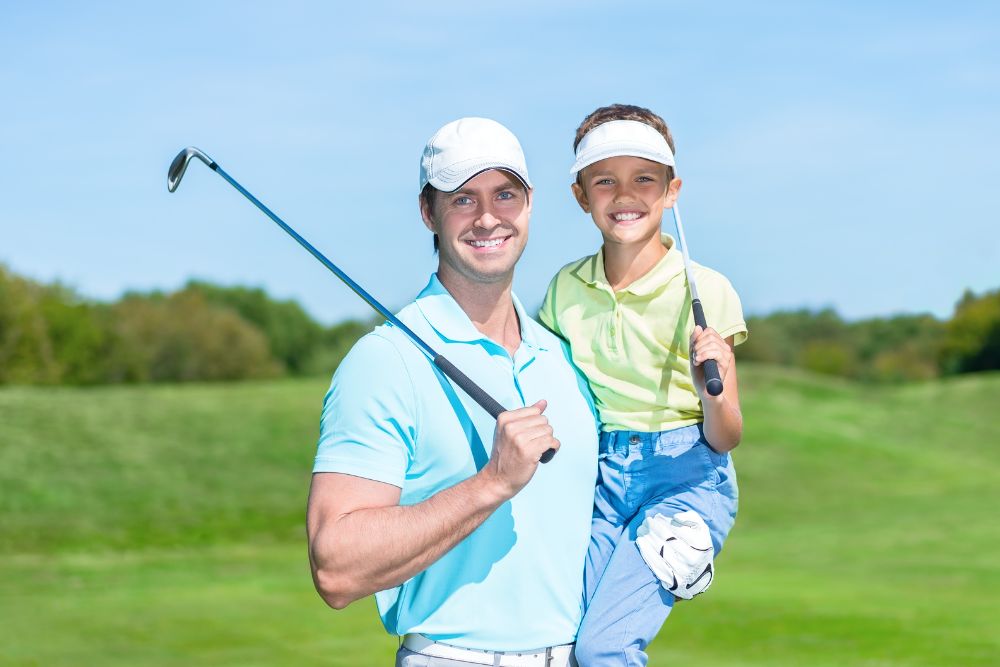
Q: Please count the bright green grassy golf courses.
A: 1